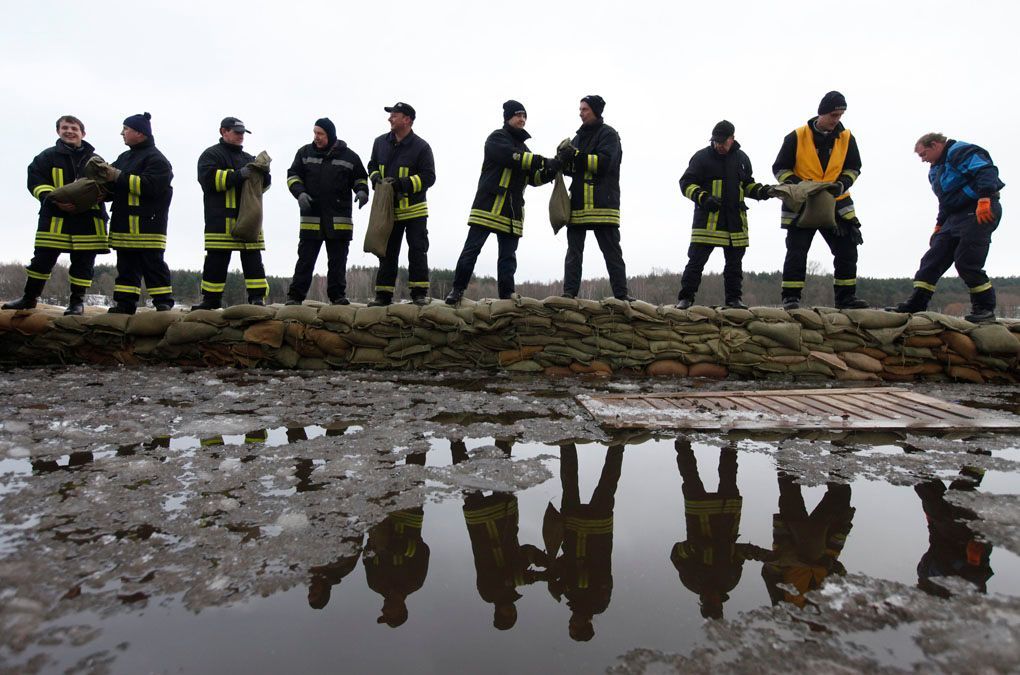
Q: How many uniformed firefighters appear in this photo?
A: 9